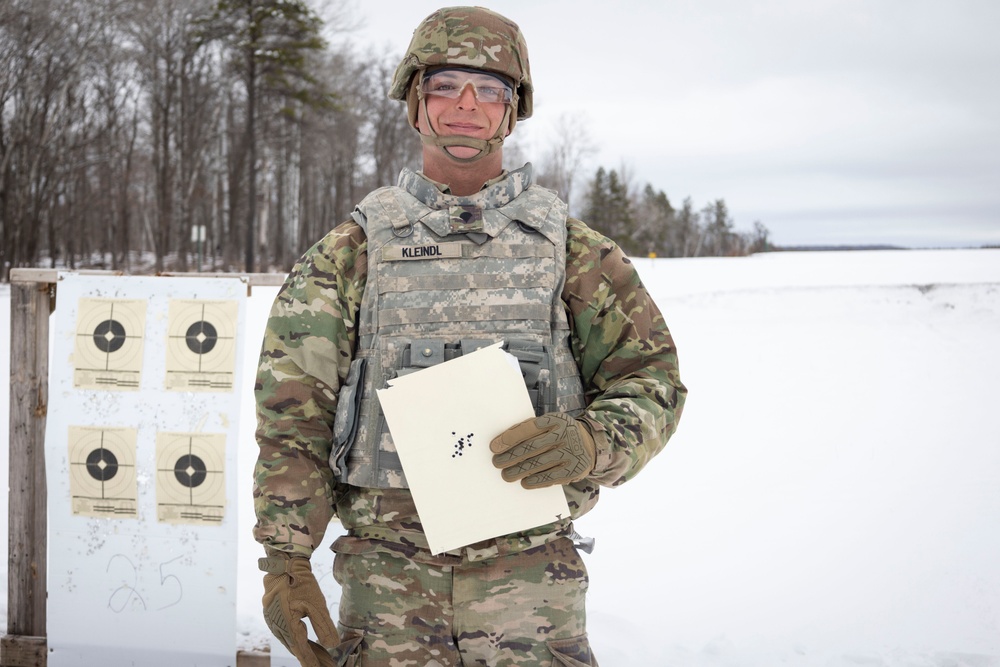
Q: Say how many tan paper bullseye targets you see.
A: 4